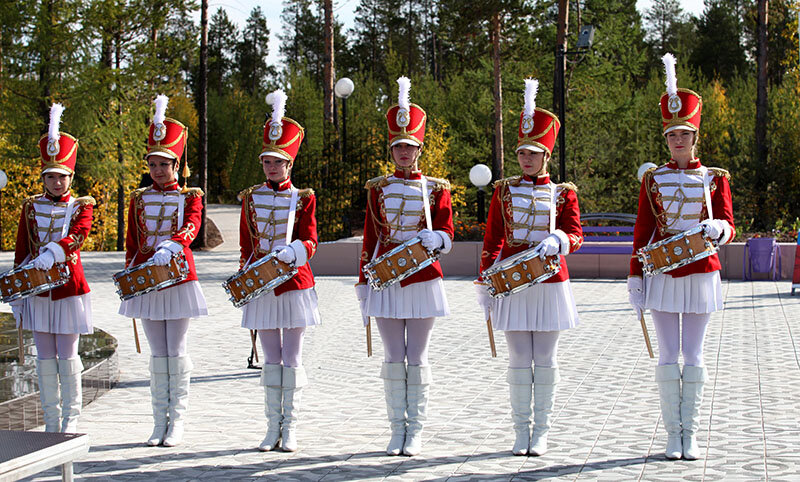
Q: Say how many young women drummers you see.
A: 6